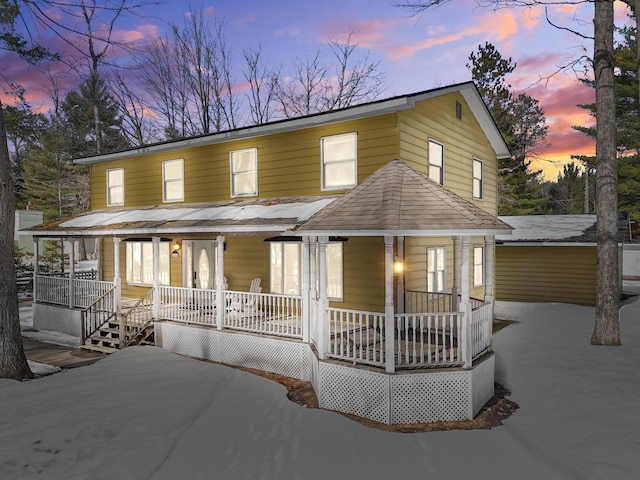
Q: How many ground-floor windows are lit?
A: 4